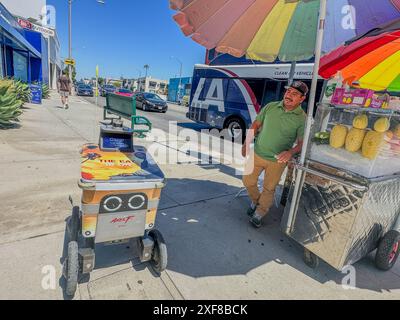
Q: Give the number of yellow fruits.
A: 5